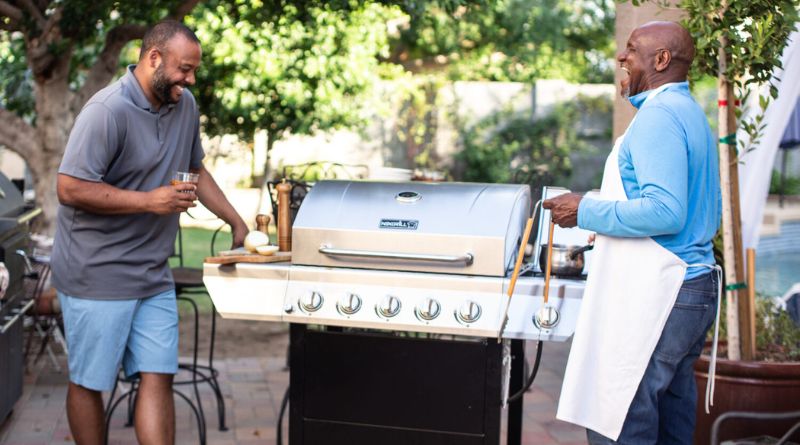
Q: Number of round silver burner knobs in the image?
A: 6